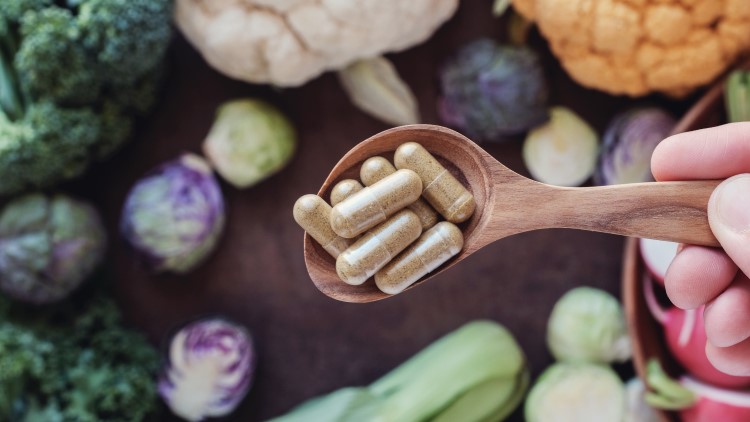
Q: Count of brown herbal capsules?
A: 7